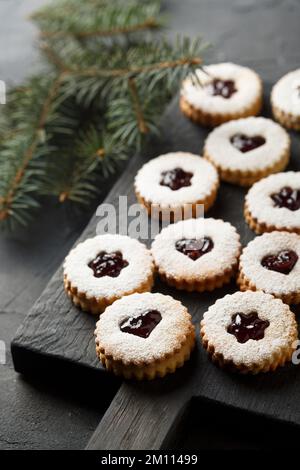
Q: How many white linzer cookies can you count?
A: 10